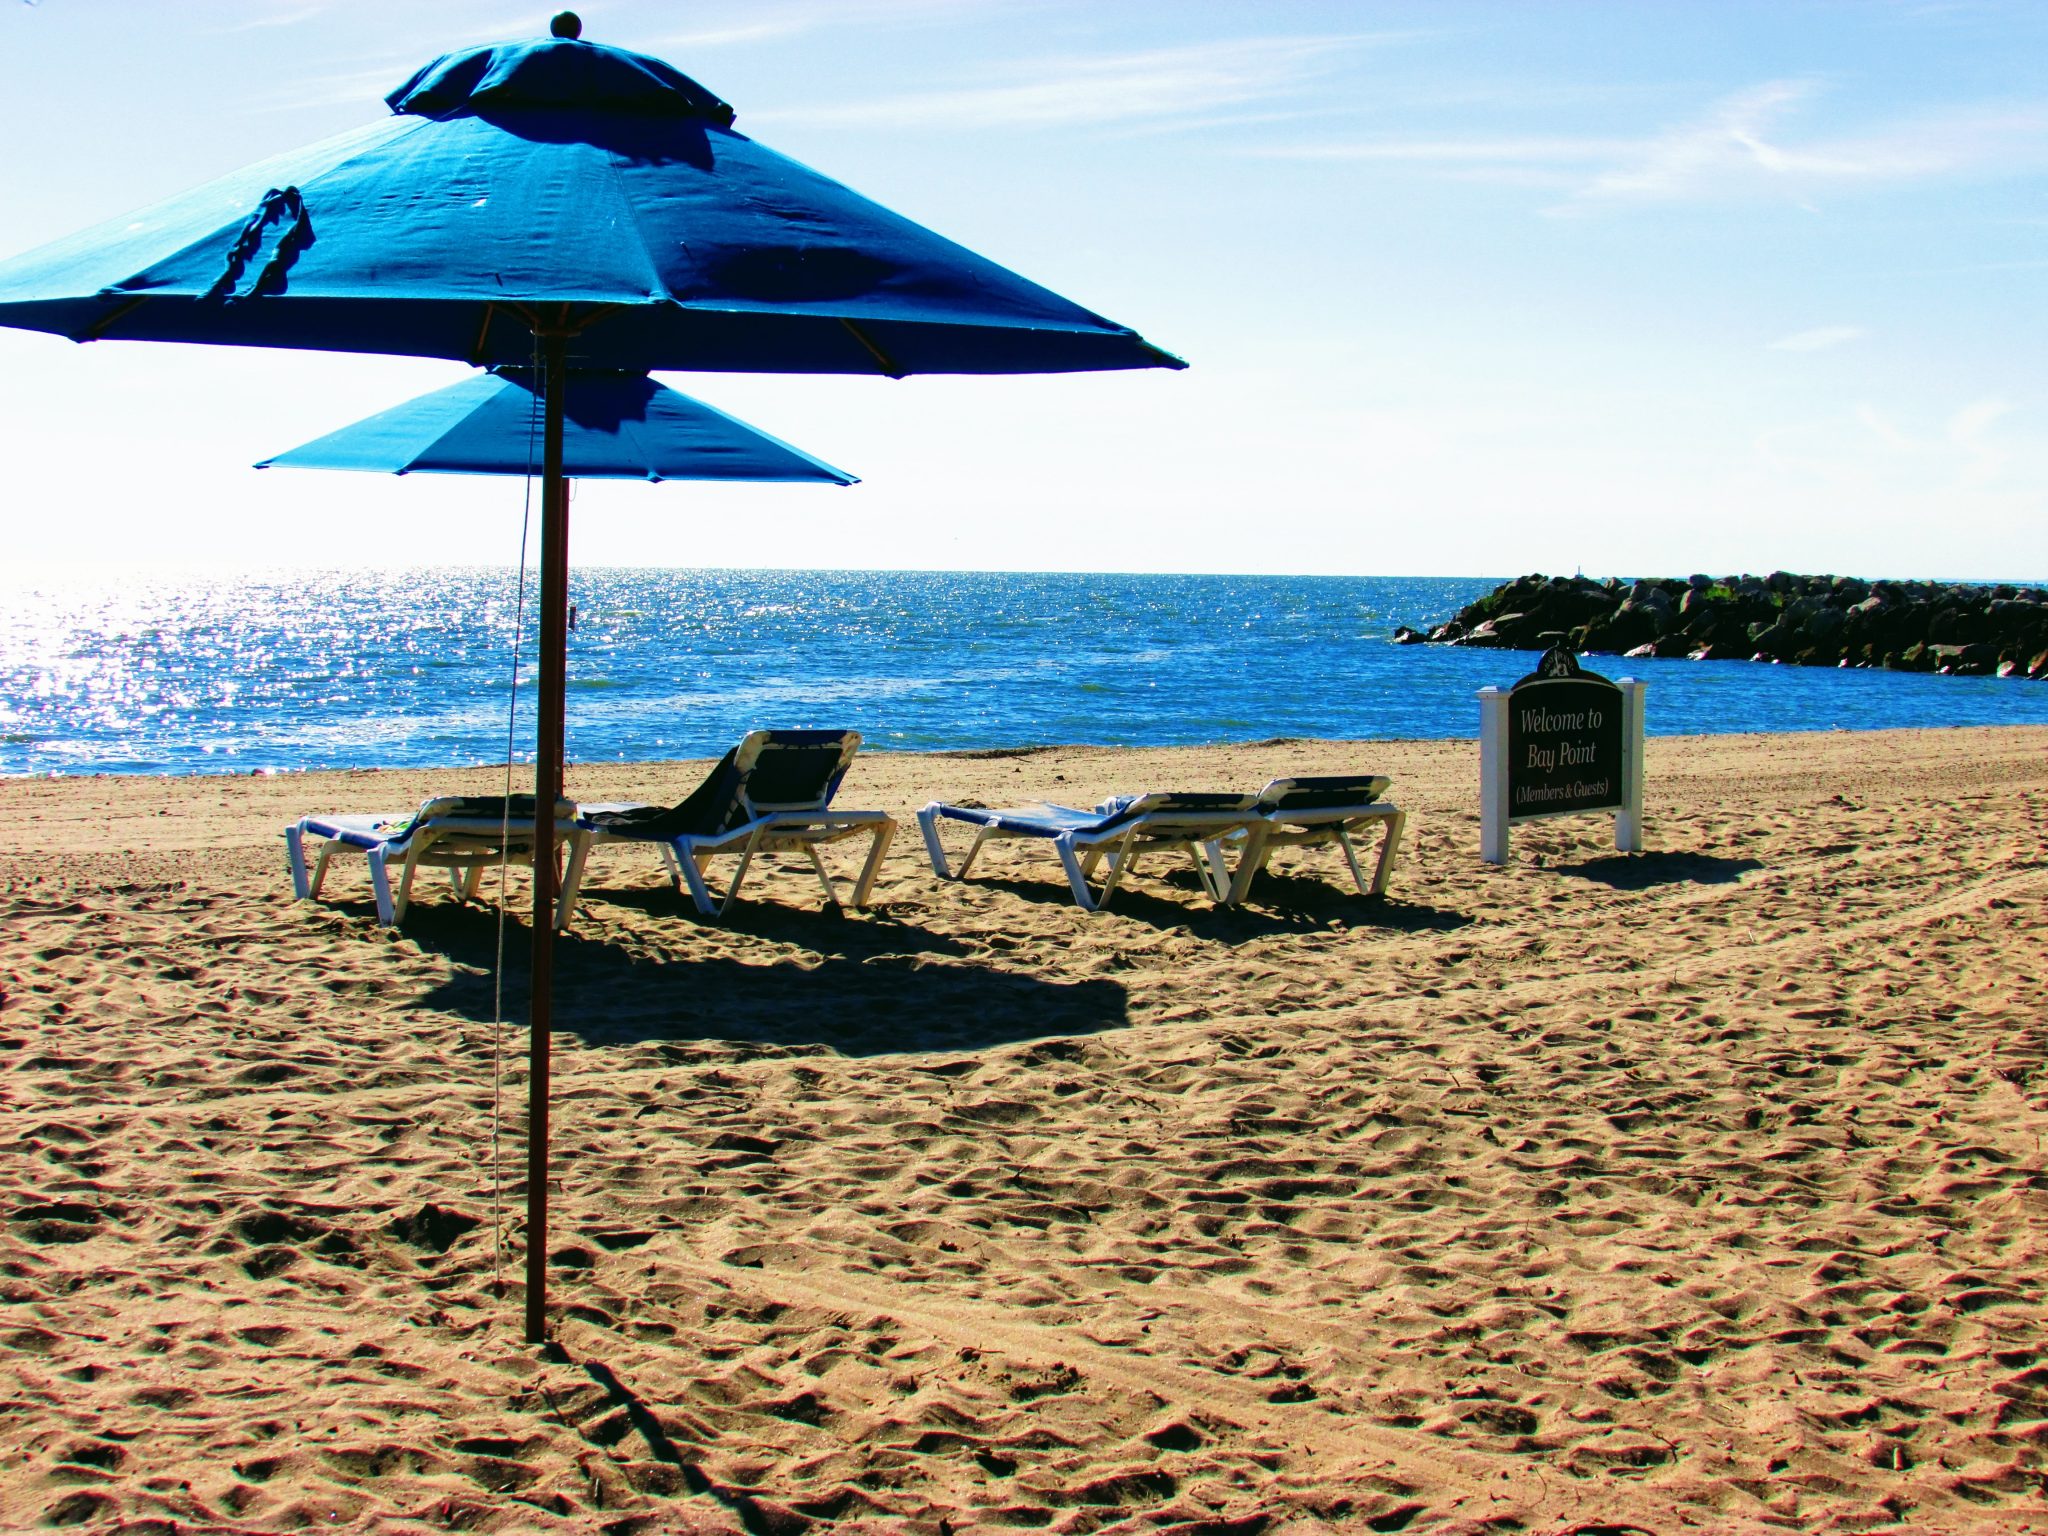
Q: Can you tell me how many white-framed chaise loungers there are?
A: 4